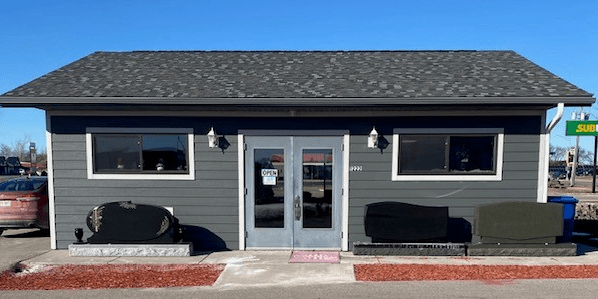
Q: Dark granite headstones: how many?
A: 3